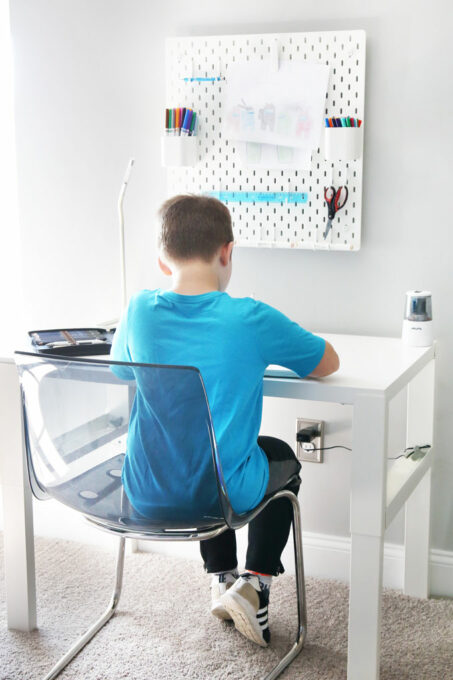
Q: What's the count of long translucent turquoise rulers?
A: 1